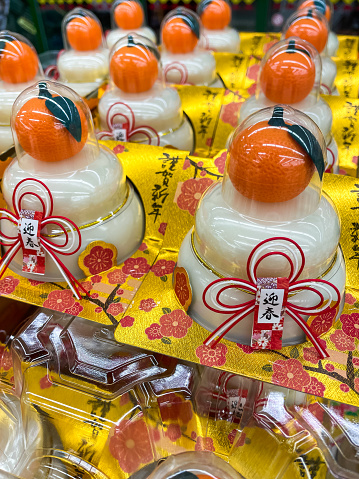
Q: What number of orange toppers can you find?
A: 11